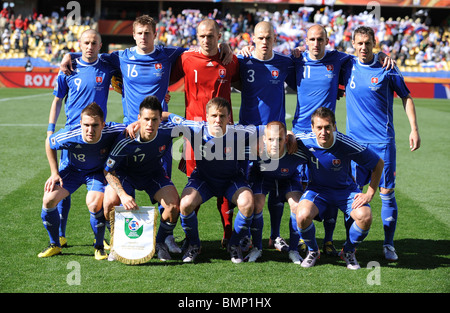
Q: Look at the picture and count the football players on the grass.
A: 11